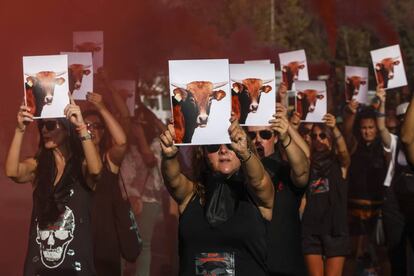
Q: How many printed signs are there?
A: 11